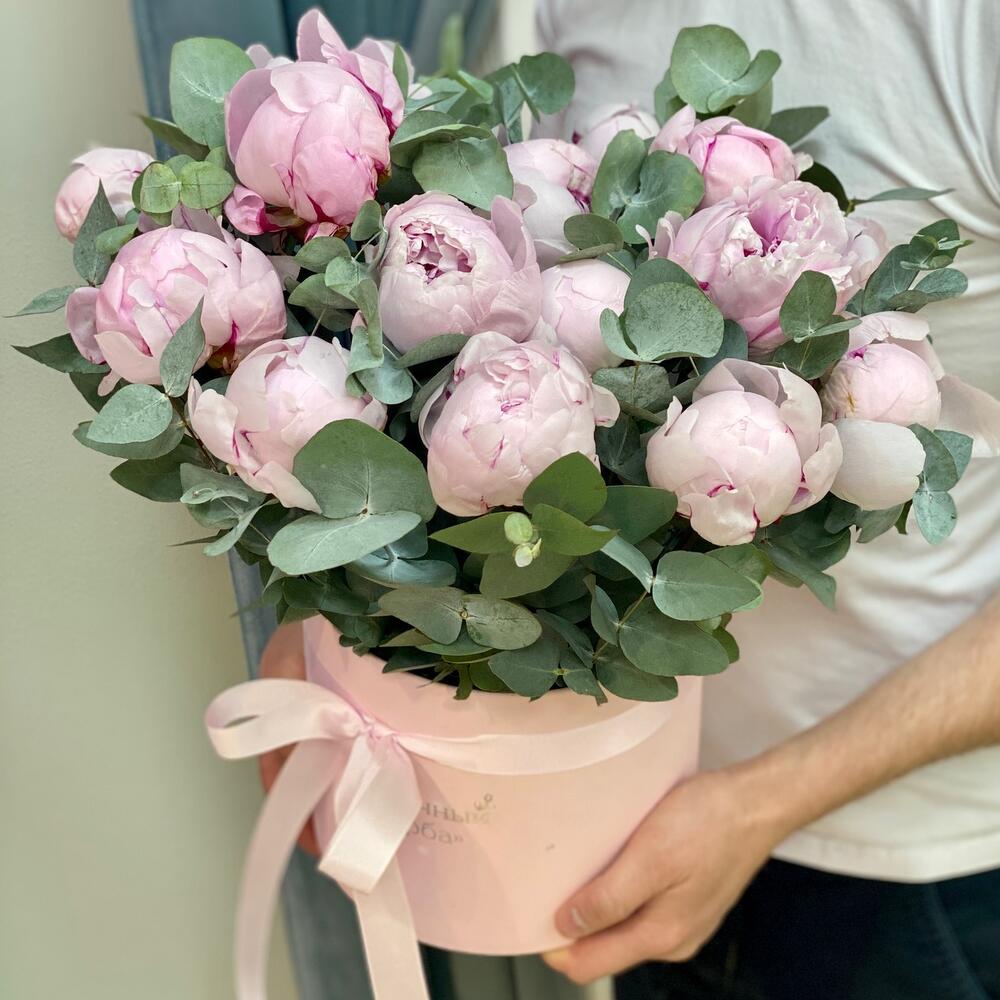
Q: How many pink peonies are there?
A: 13